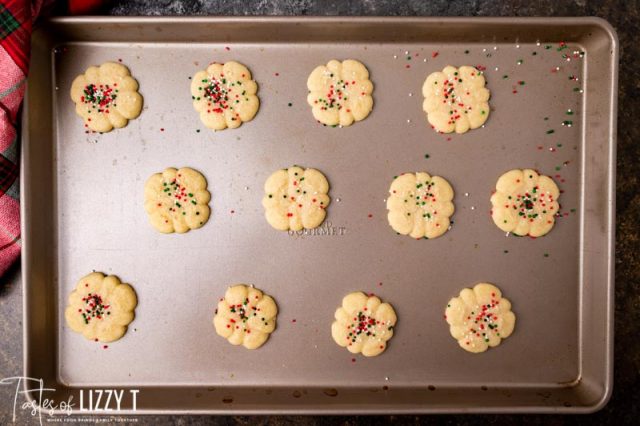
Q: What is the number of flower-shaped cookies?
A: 12